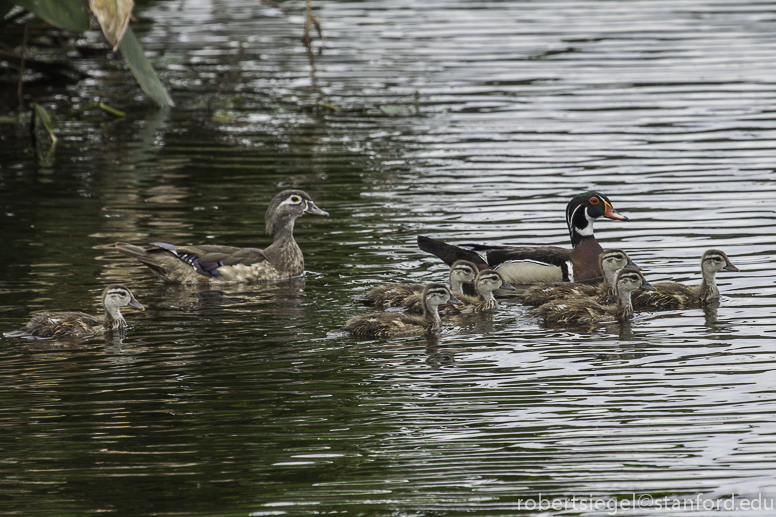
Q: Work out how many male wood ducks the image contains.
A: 1